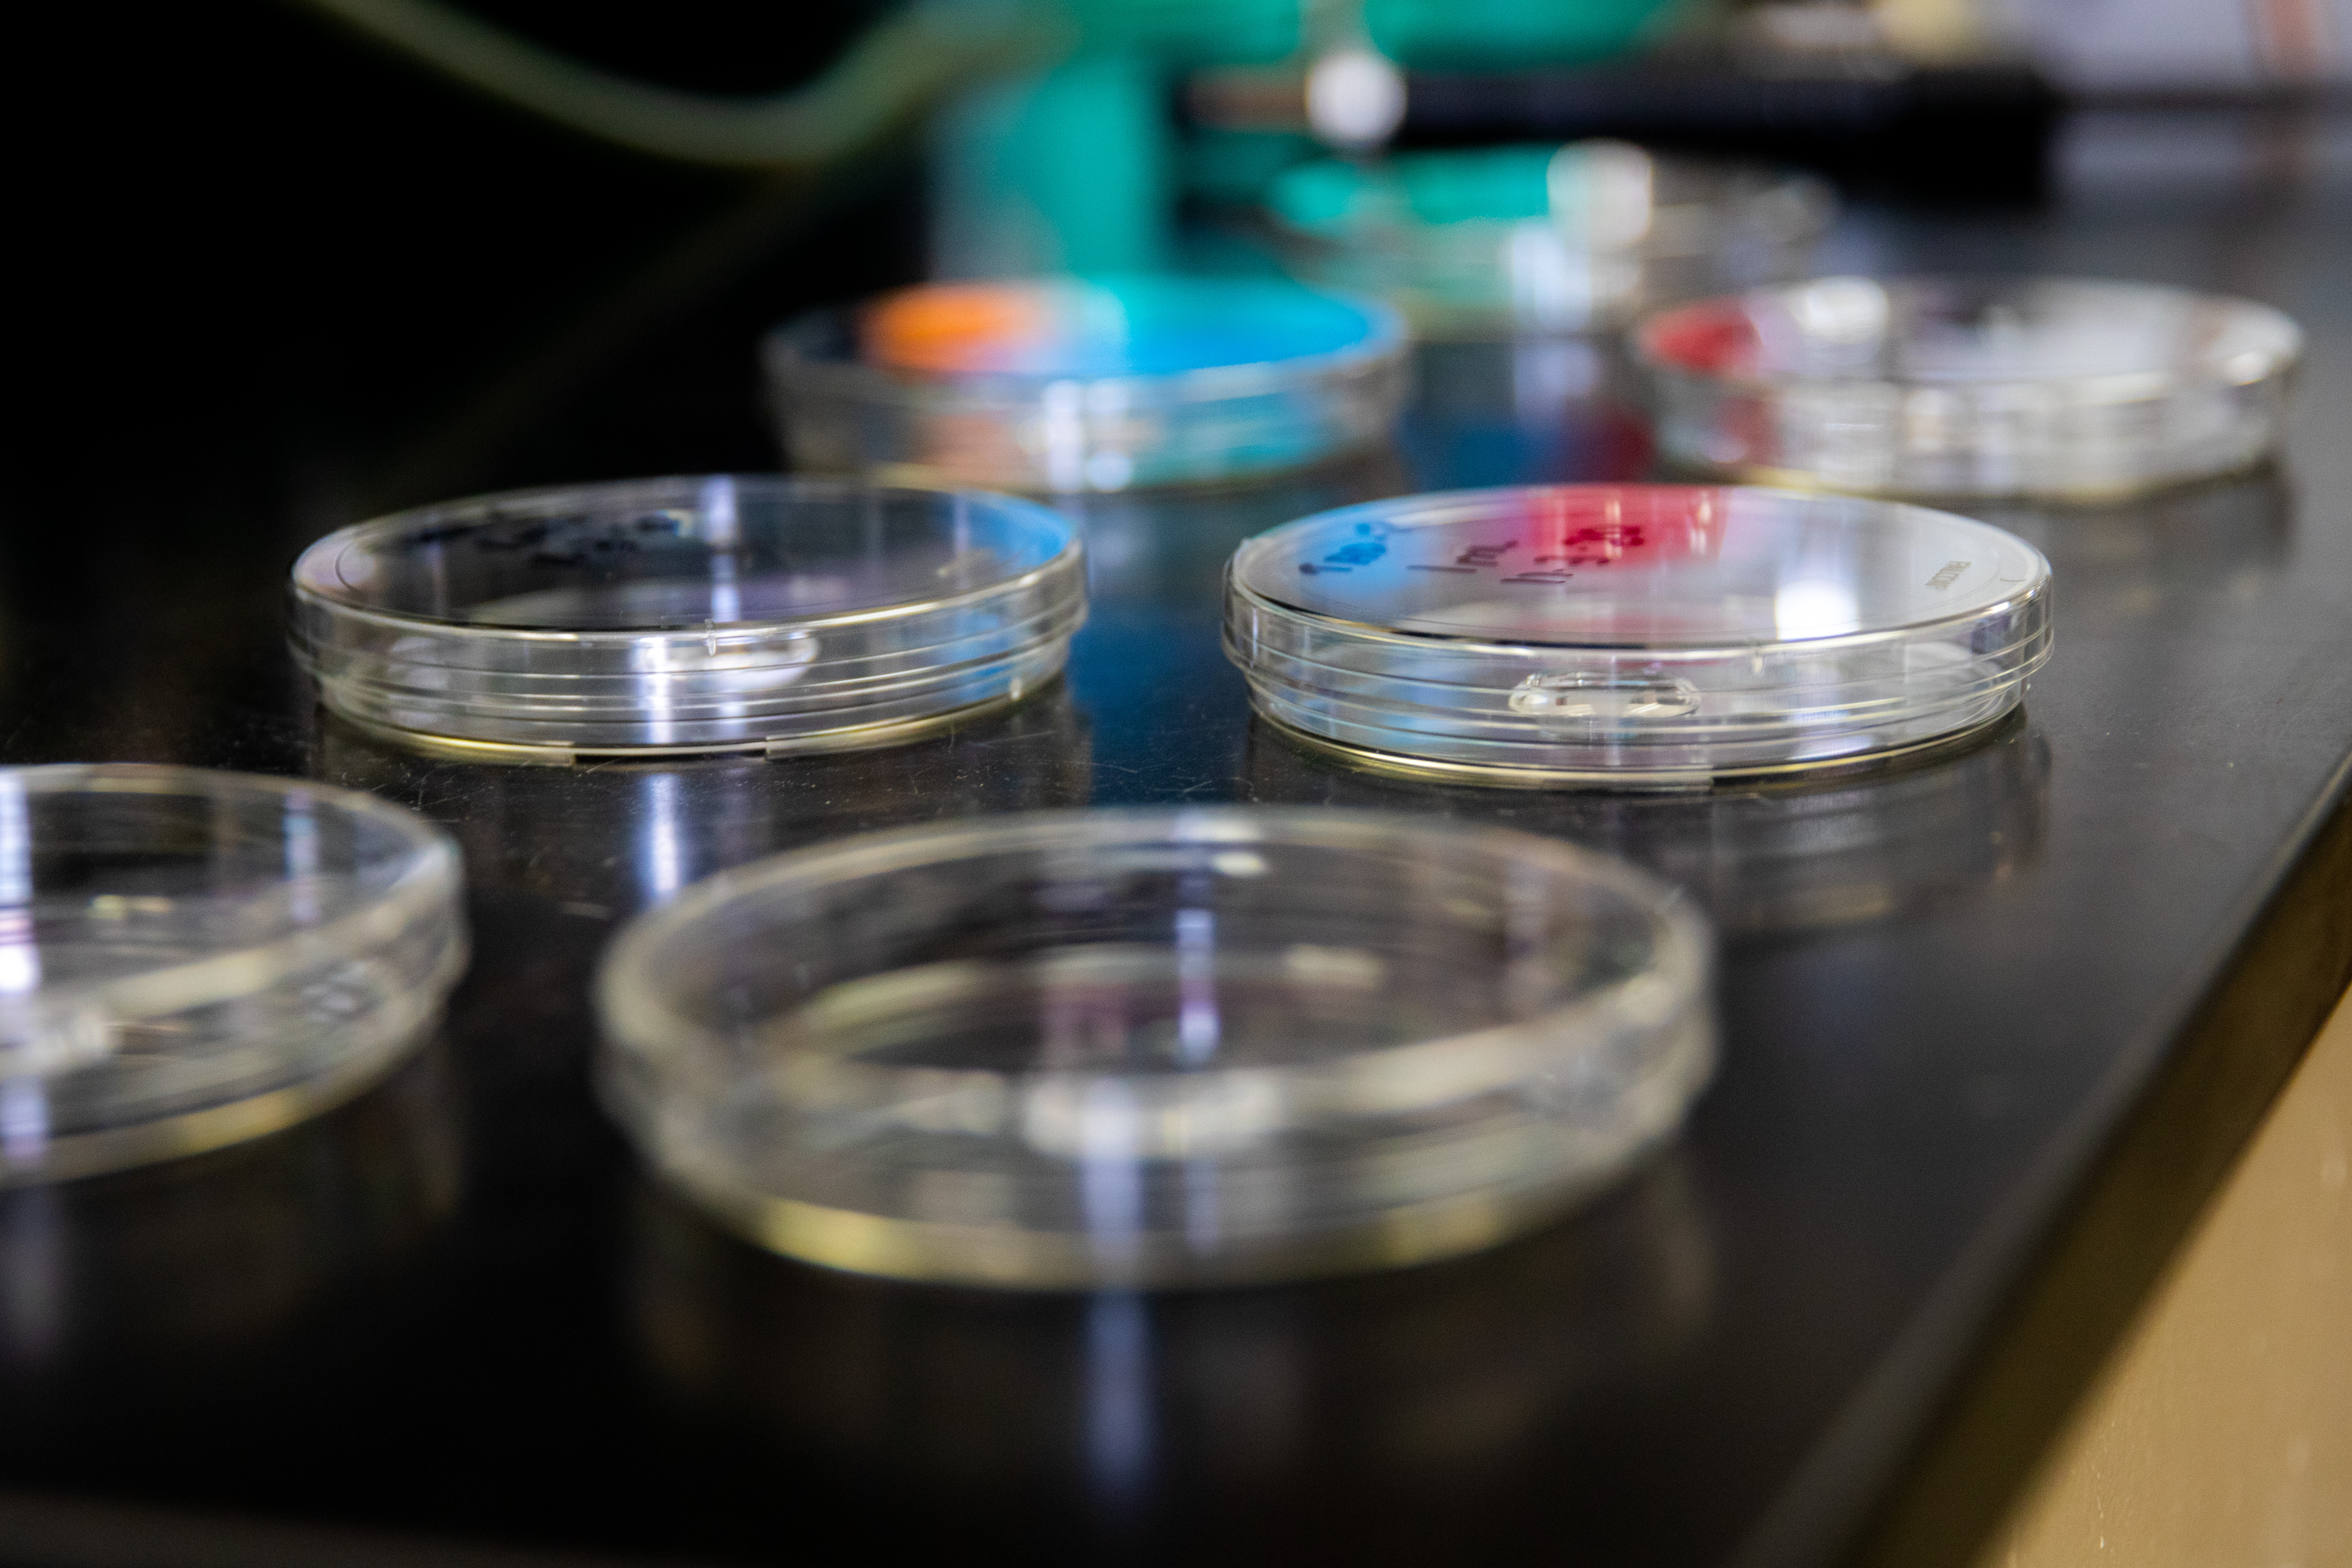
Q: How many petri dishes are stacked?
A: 0